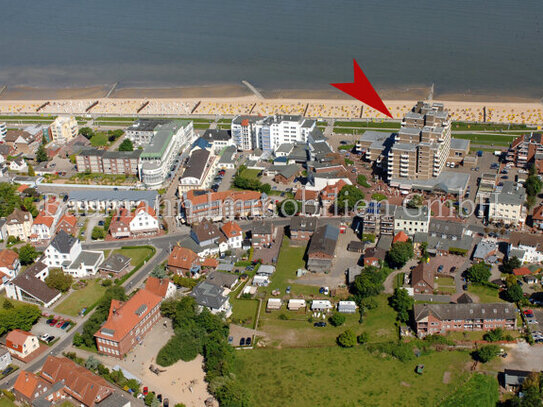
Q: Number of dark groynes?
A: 8